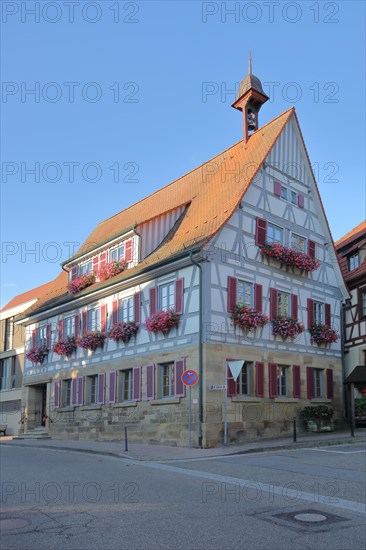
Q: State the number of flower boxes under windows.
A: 11